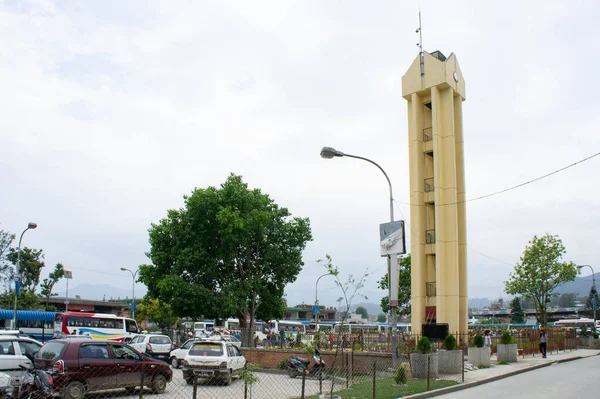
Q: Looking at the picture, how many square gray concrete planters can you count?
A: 4